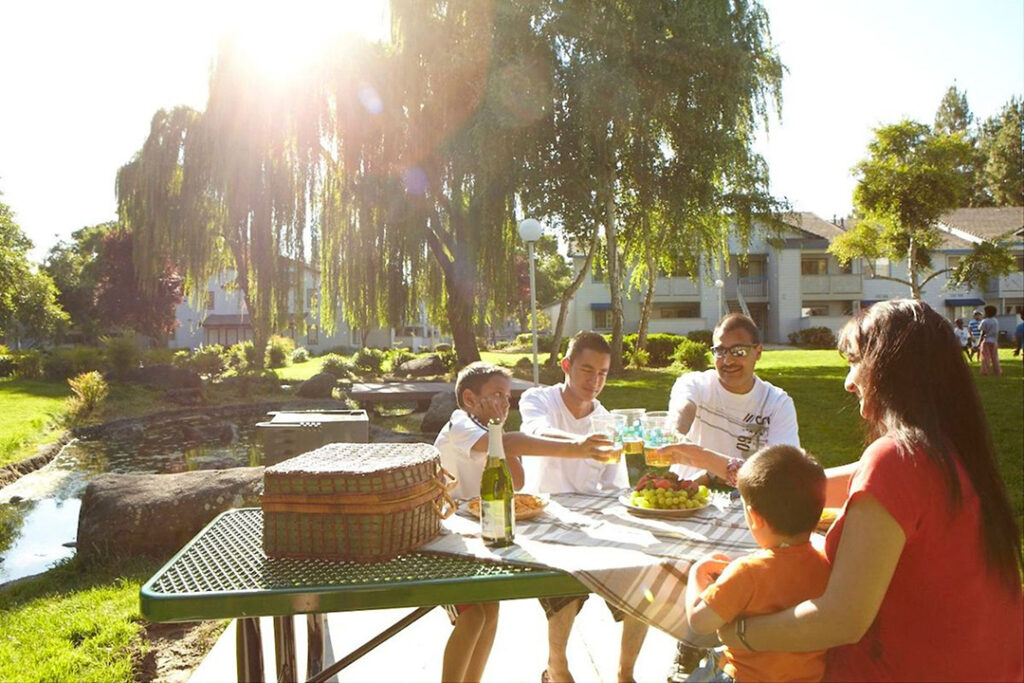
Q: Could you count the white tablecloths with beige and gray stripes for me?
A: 1